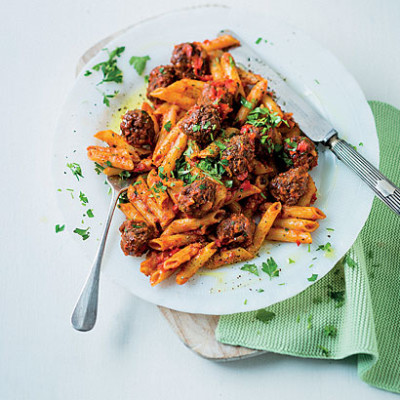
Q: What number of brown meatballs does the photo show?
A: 12